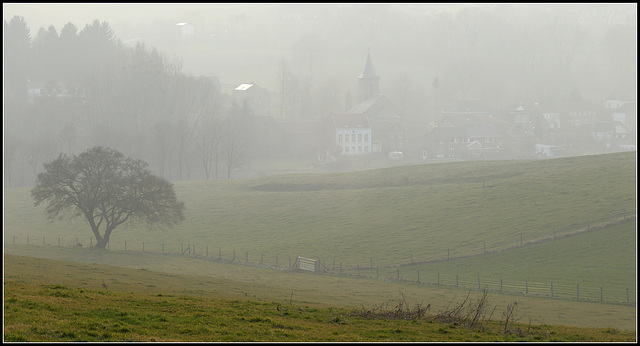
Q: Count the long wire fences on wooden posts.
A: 2